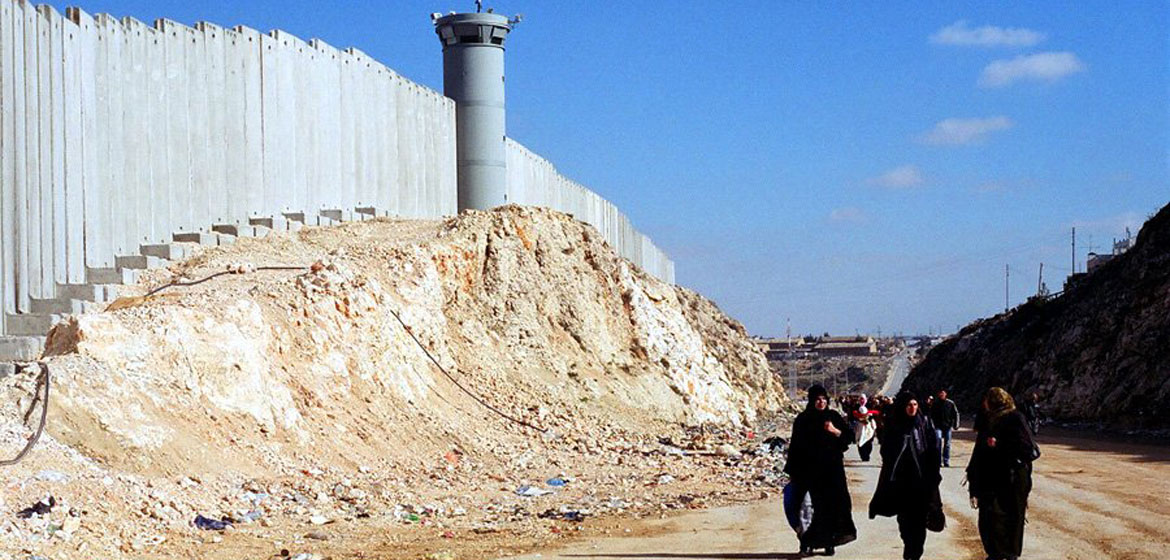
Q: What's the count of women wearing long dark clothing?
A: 3